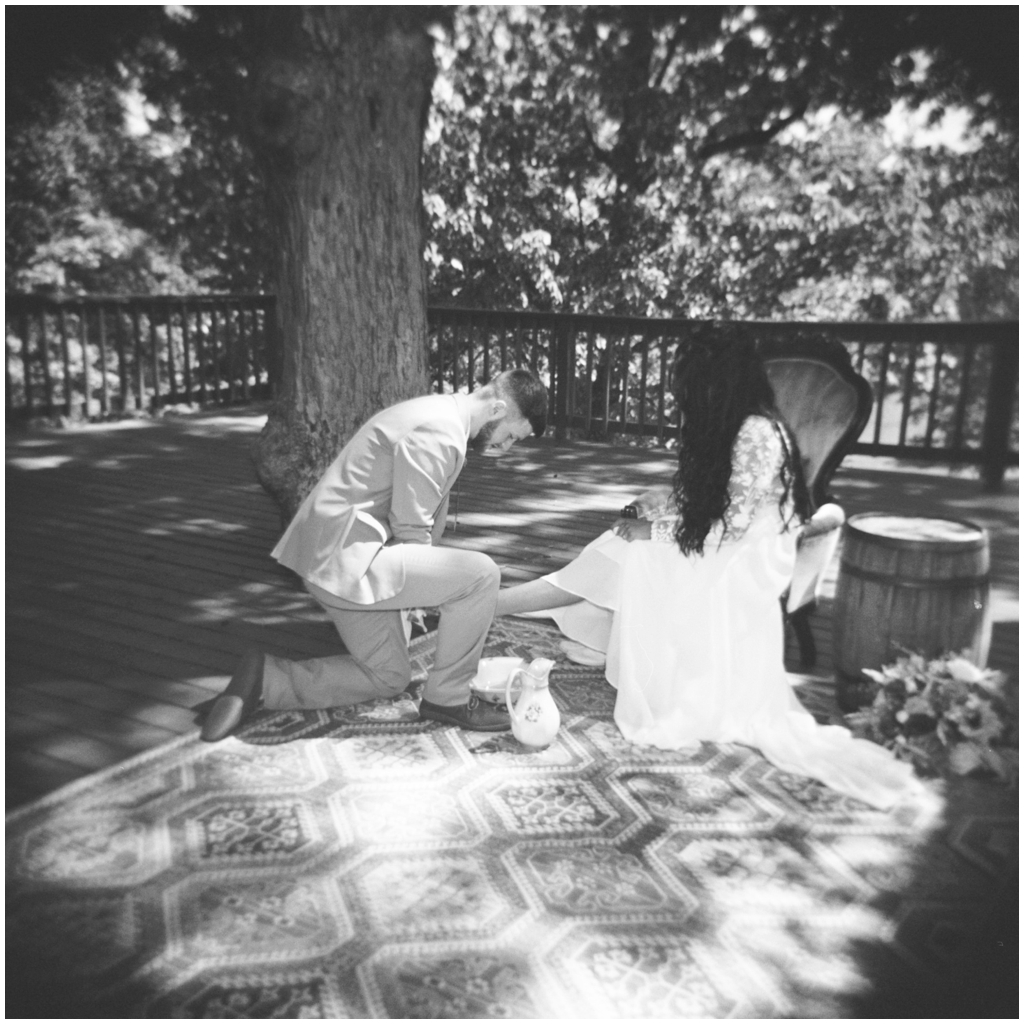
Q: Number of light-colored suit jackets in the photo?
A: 1